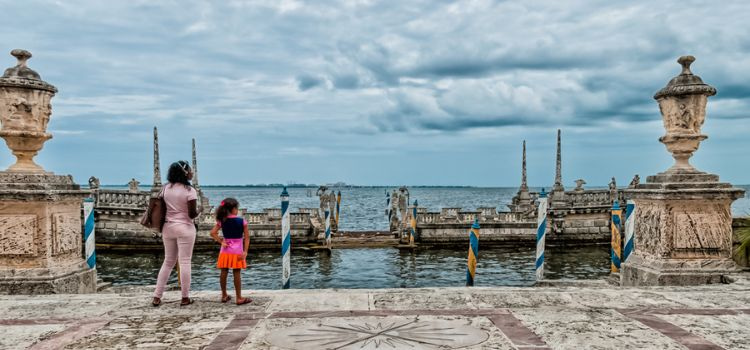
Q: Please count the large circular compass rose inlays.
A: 1